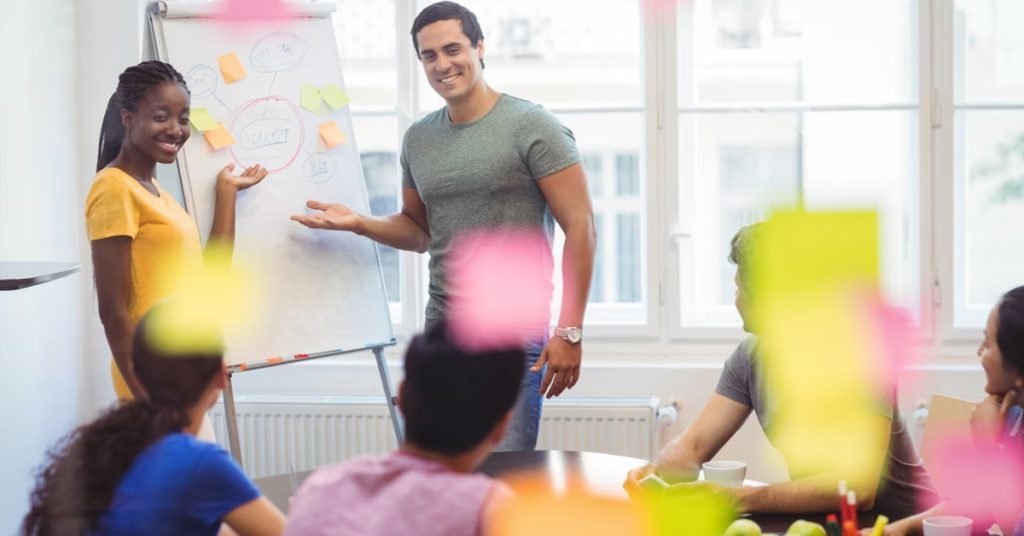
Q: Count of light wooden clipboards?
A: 1